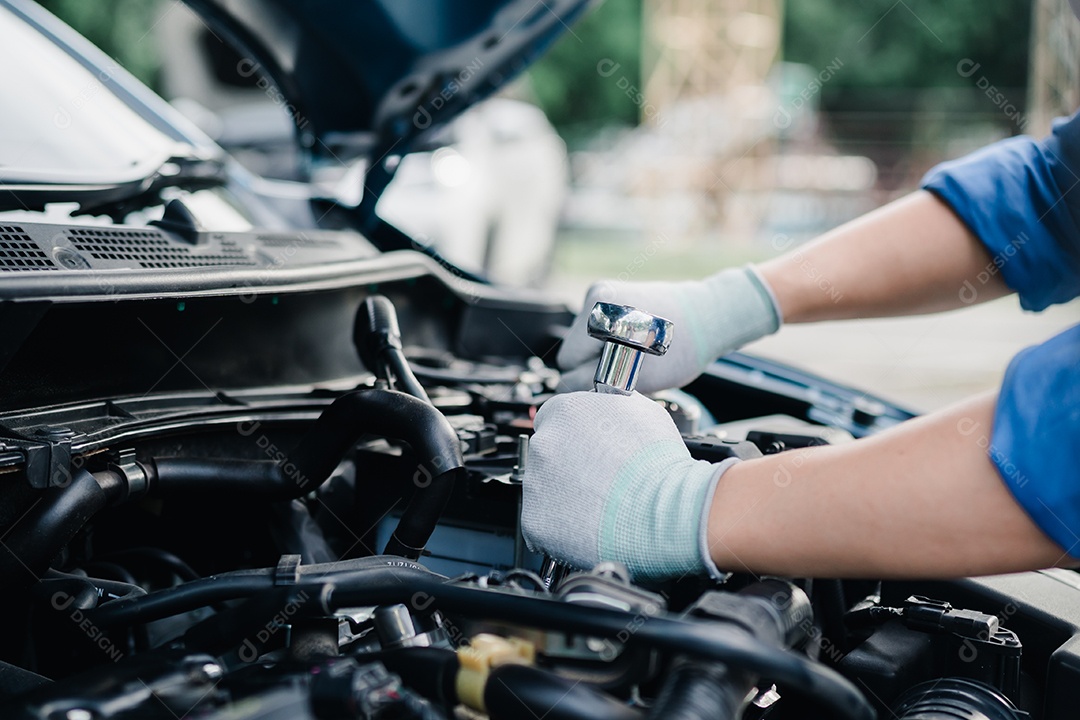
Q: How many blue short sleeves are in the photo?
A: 2